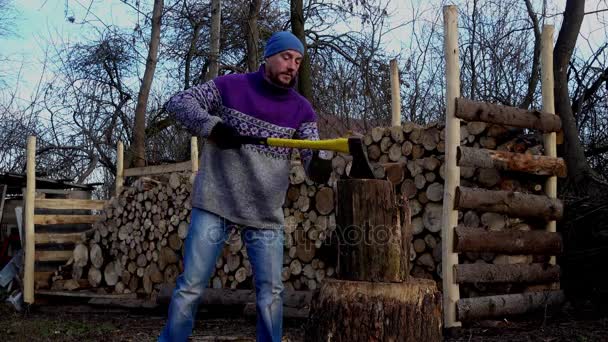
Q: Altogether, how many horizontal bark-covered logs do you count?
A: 6